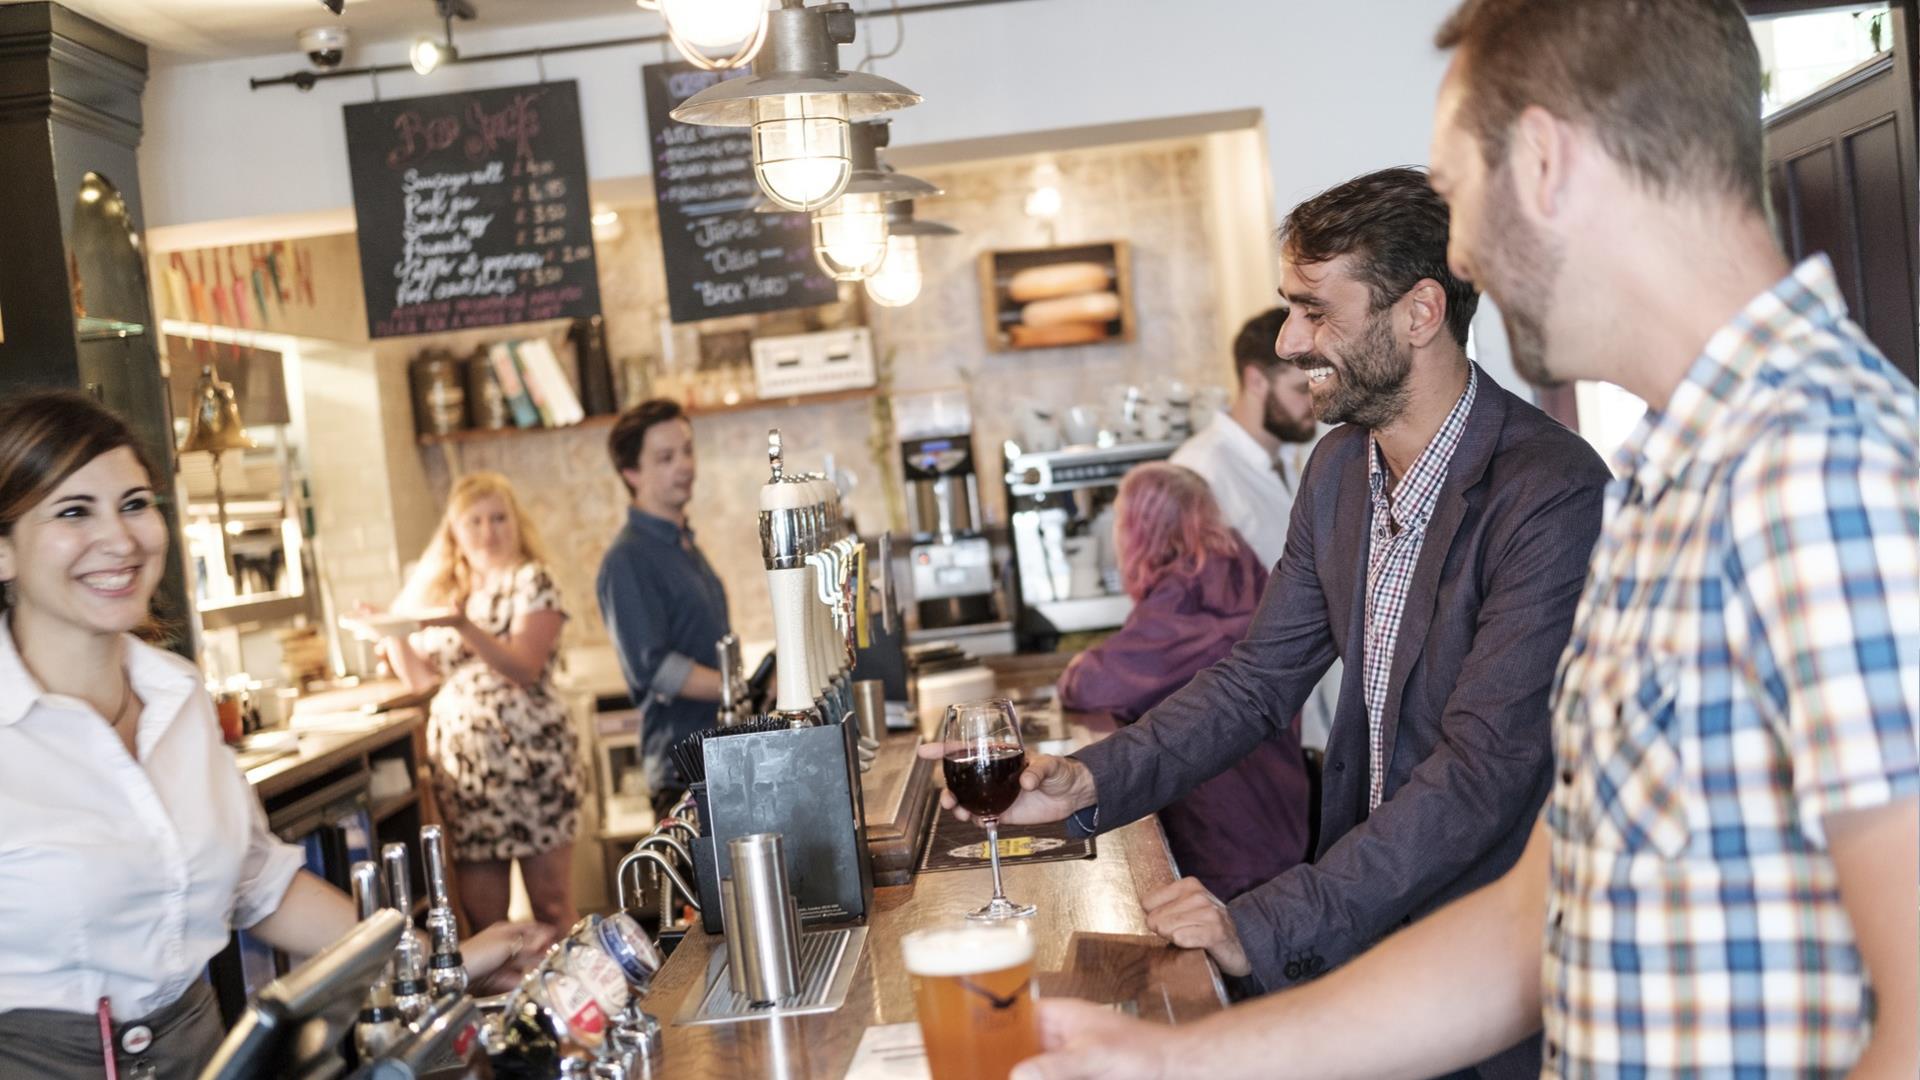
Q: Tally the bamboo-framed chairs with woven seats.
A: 0